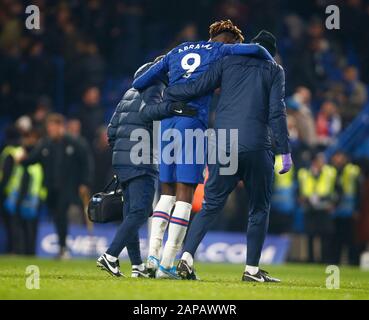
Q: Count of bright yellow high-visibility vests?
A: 5